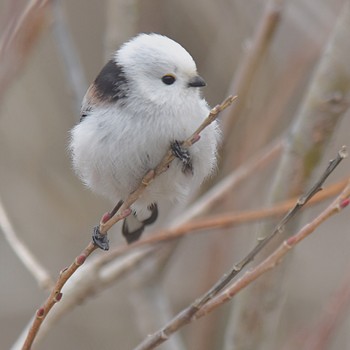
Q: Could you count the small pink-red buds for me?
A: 8